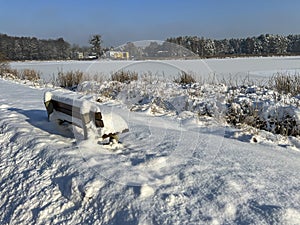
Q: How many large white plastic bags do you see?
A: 0